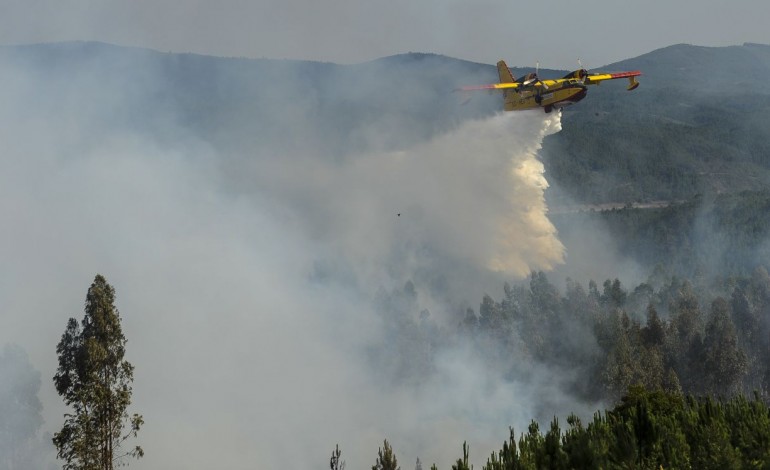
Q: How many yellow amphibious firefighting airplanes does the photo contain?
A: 1